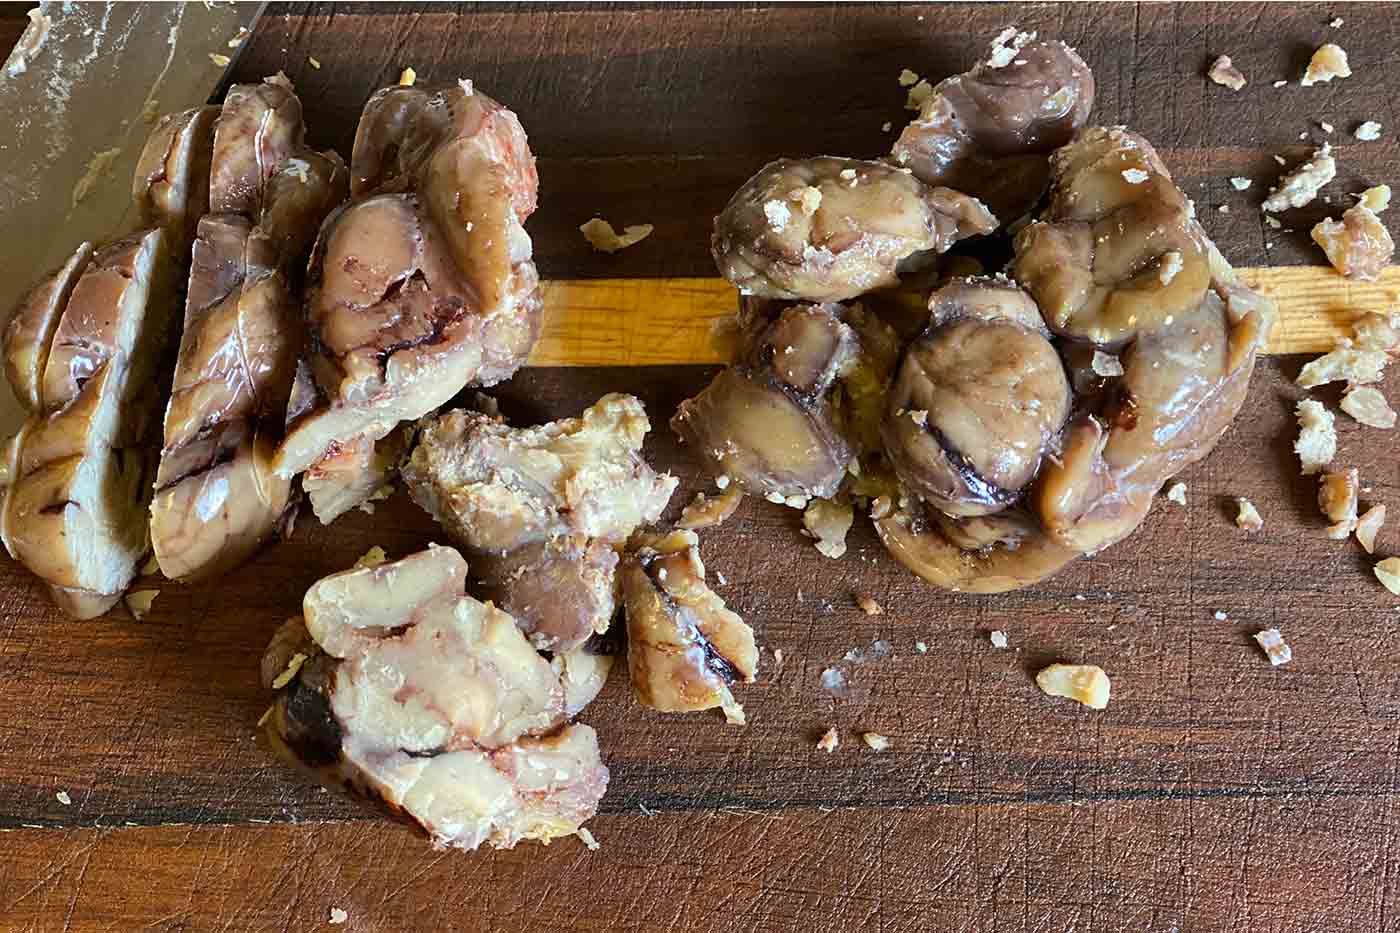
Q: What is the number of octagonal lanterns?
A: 0